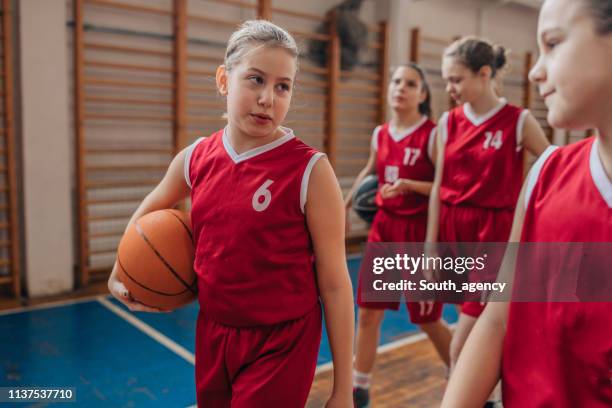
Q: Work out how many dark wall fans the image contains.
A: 1